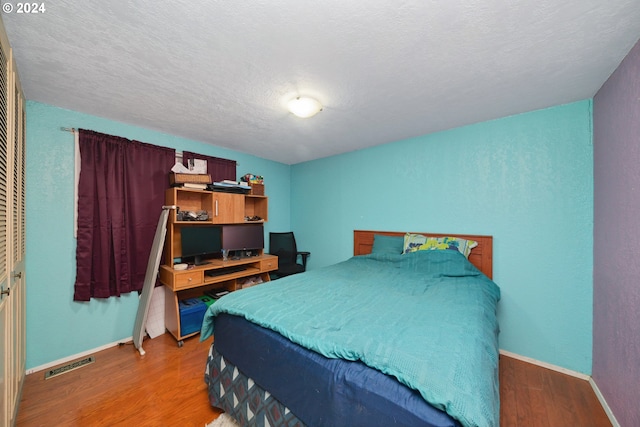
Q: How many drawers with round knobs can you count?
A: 2